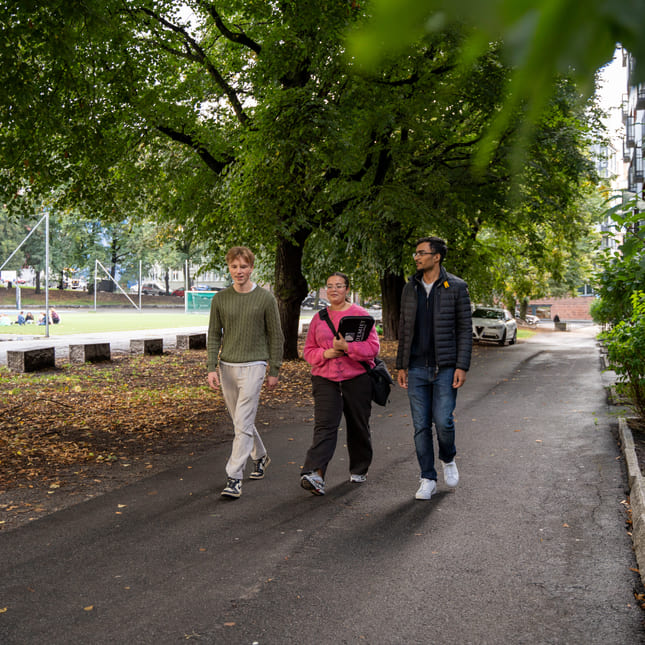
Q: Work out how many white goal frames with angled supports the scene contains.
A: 2